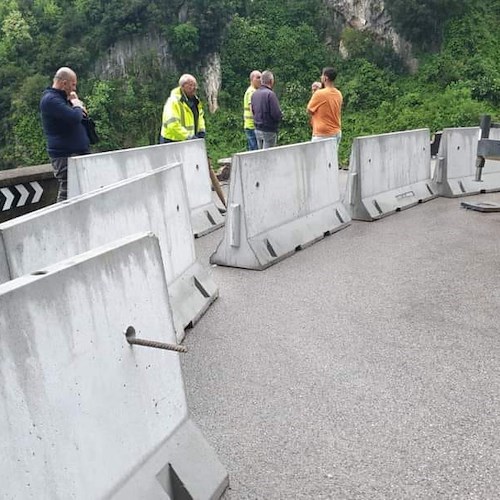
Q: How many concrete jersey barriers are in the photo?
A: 6